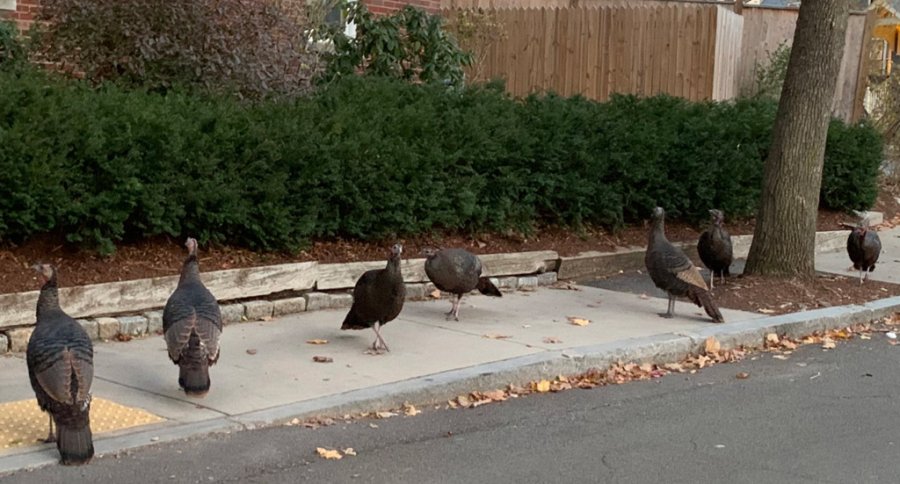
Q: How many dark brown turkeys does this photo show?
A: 7